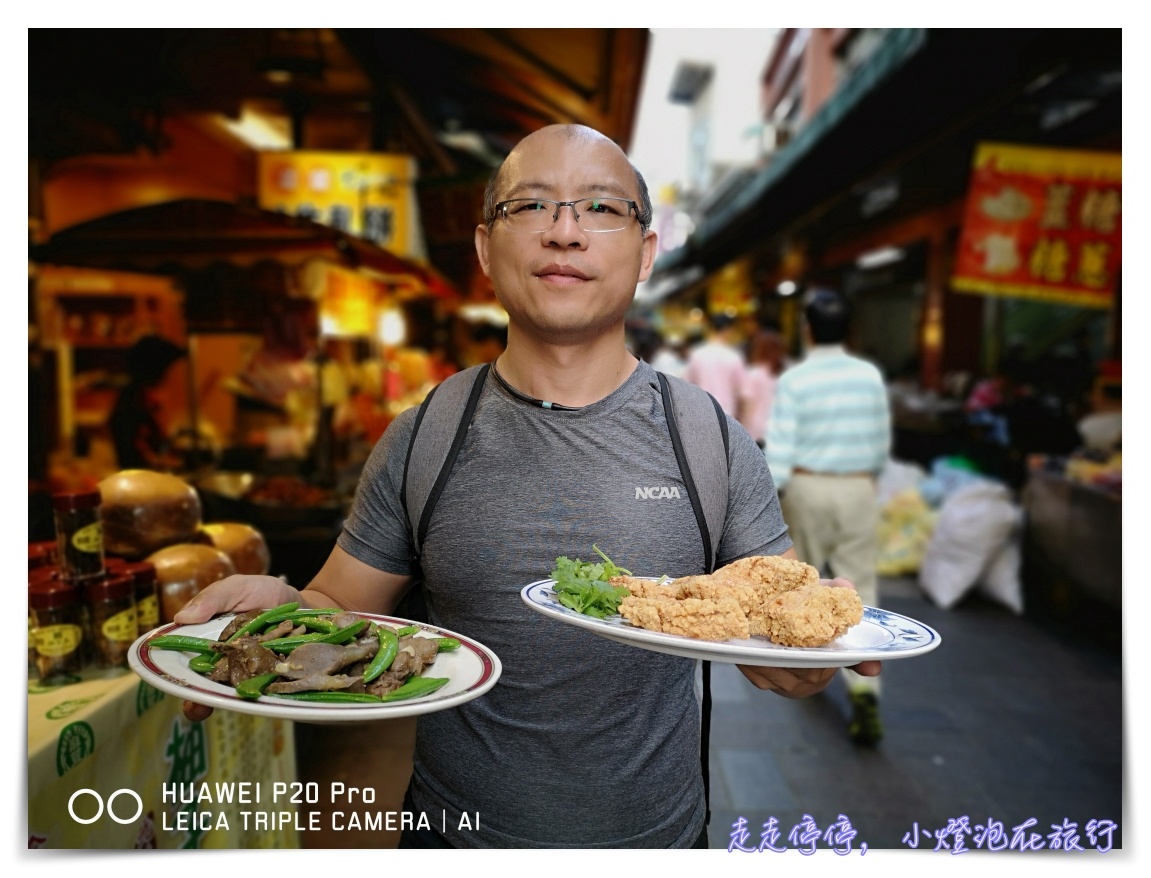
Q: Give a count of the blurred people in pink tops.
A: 2